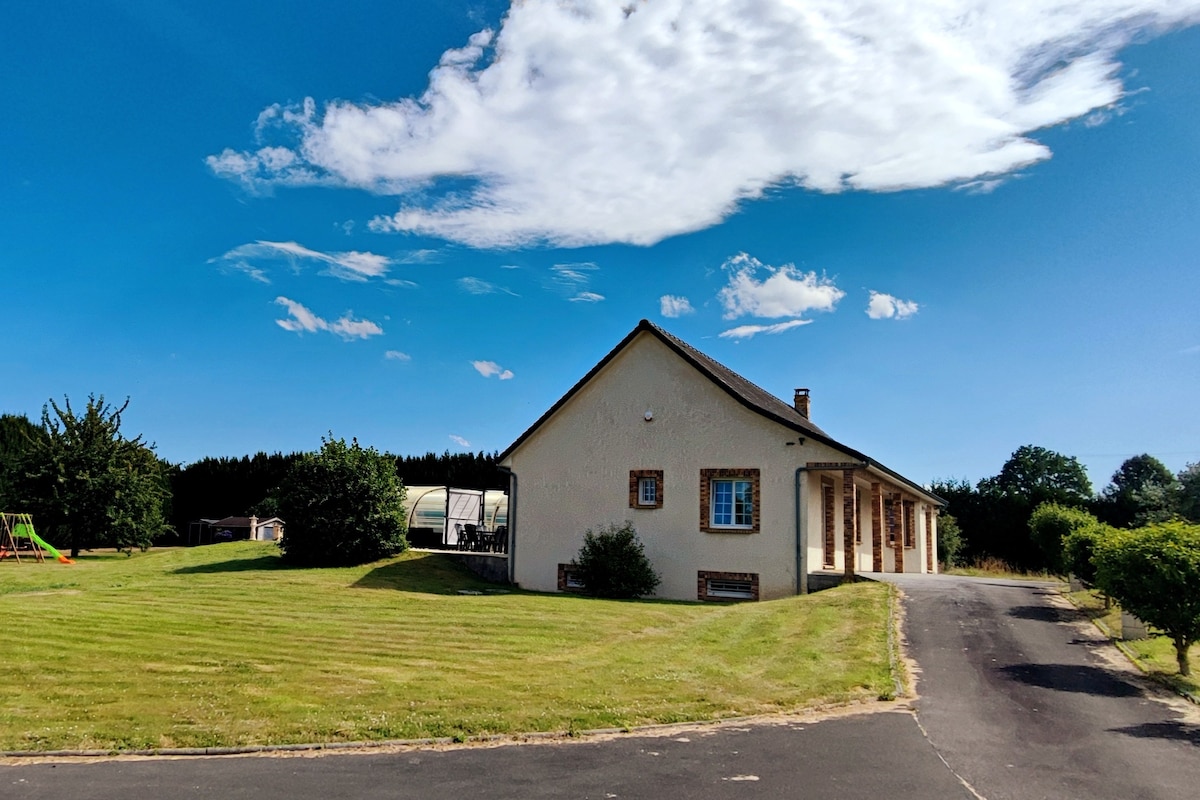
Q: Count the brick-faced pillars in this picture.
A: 3